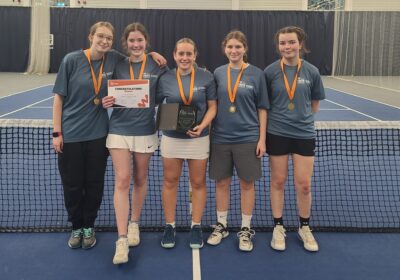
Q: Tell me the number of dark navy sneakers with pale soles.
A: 2